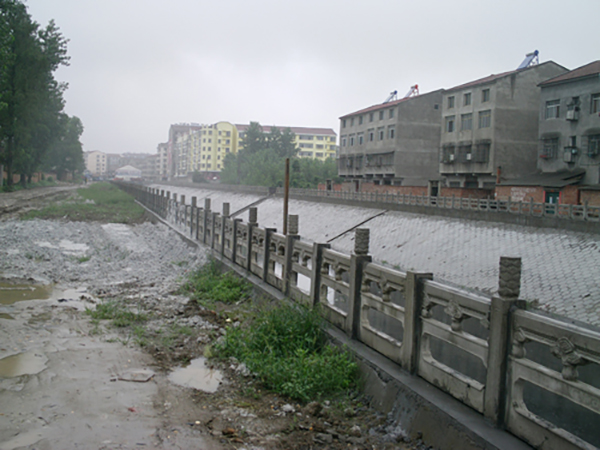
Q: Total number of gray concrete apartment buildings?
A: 3